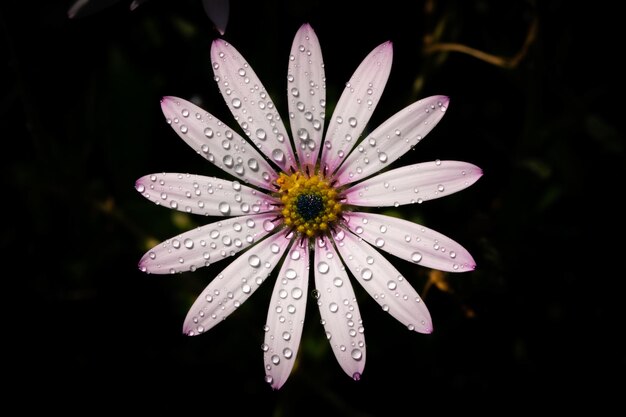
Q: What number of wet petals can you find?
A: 13